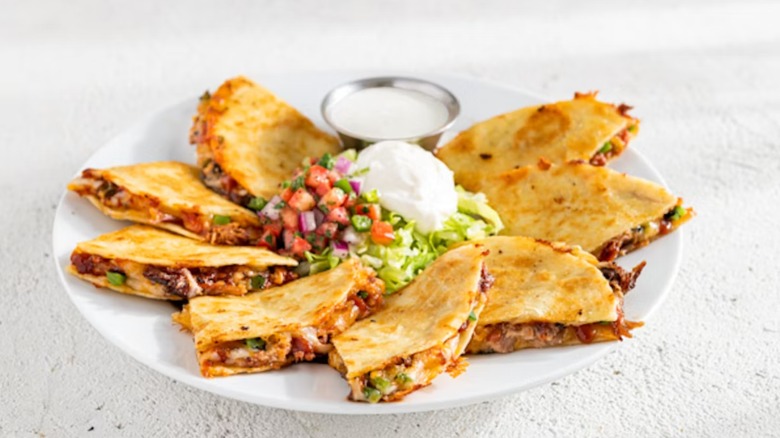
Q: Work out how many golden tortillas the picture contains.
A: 8